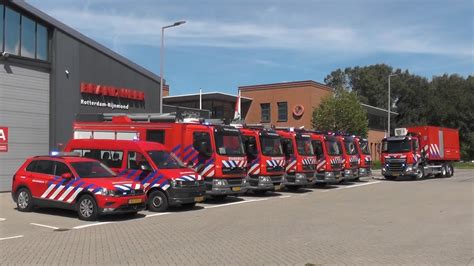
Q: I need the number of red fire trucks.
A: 7